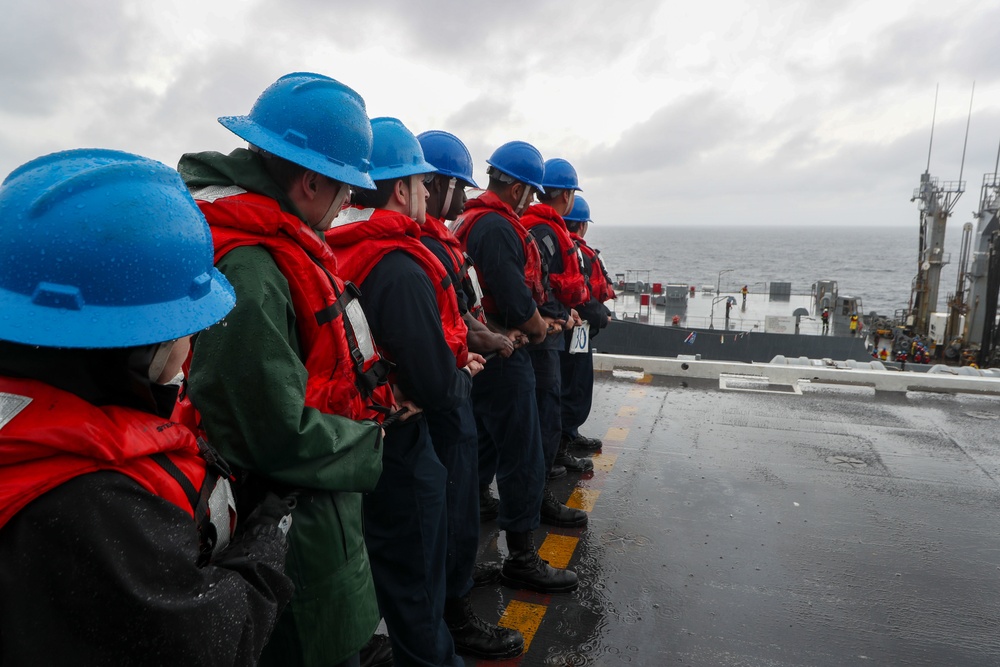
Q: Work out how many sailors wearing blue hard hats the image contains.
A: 7